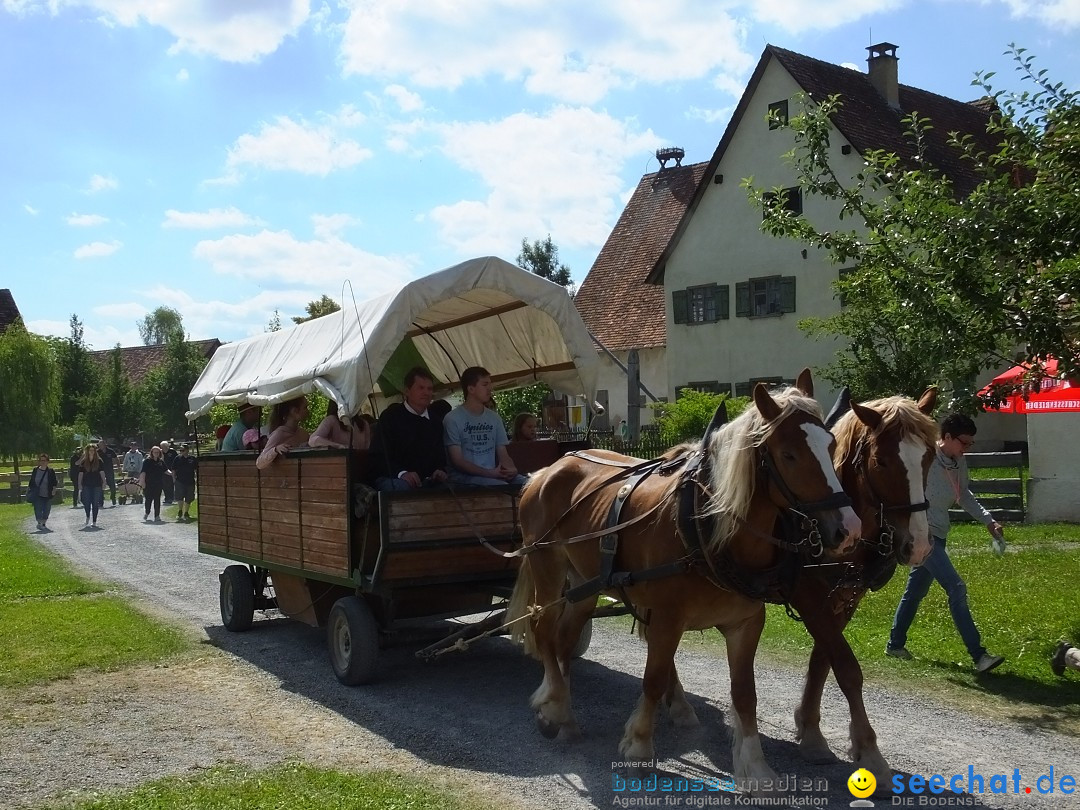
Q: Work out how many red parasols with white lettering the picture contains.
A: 1